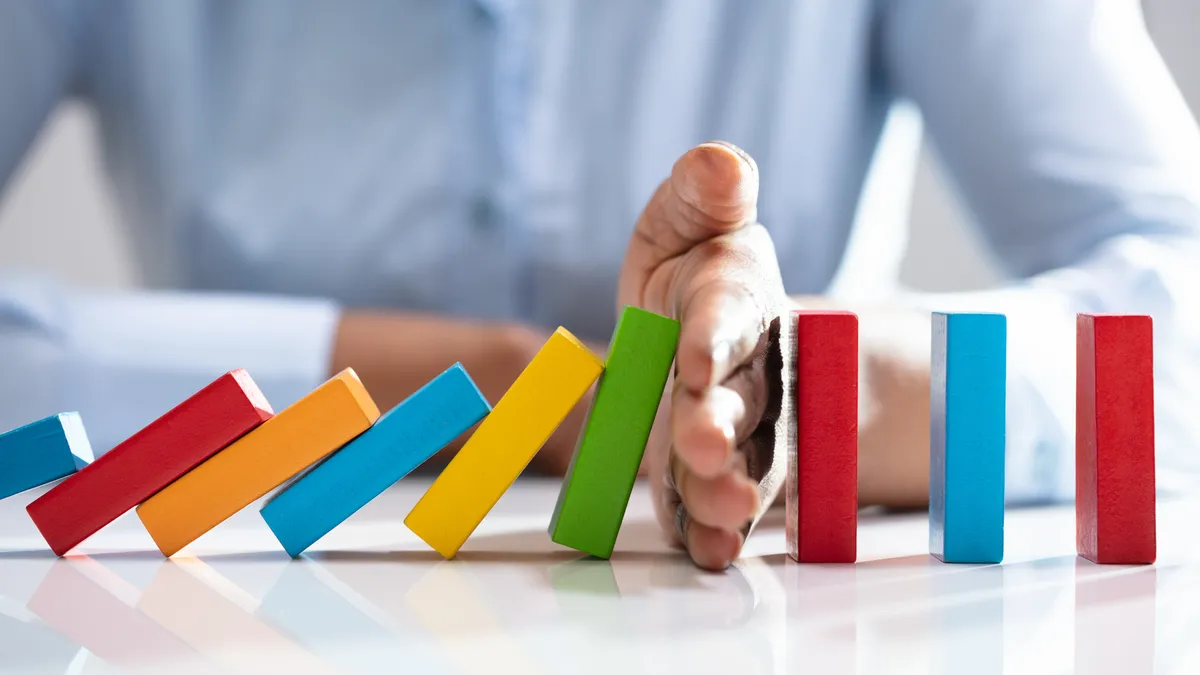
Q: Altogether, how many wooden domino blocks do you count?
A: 9